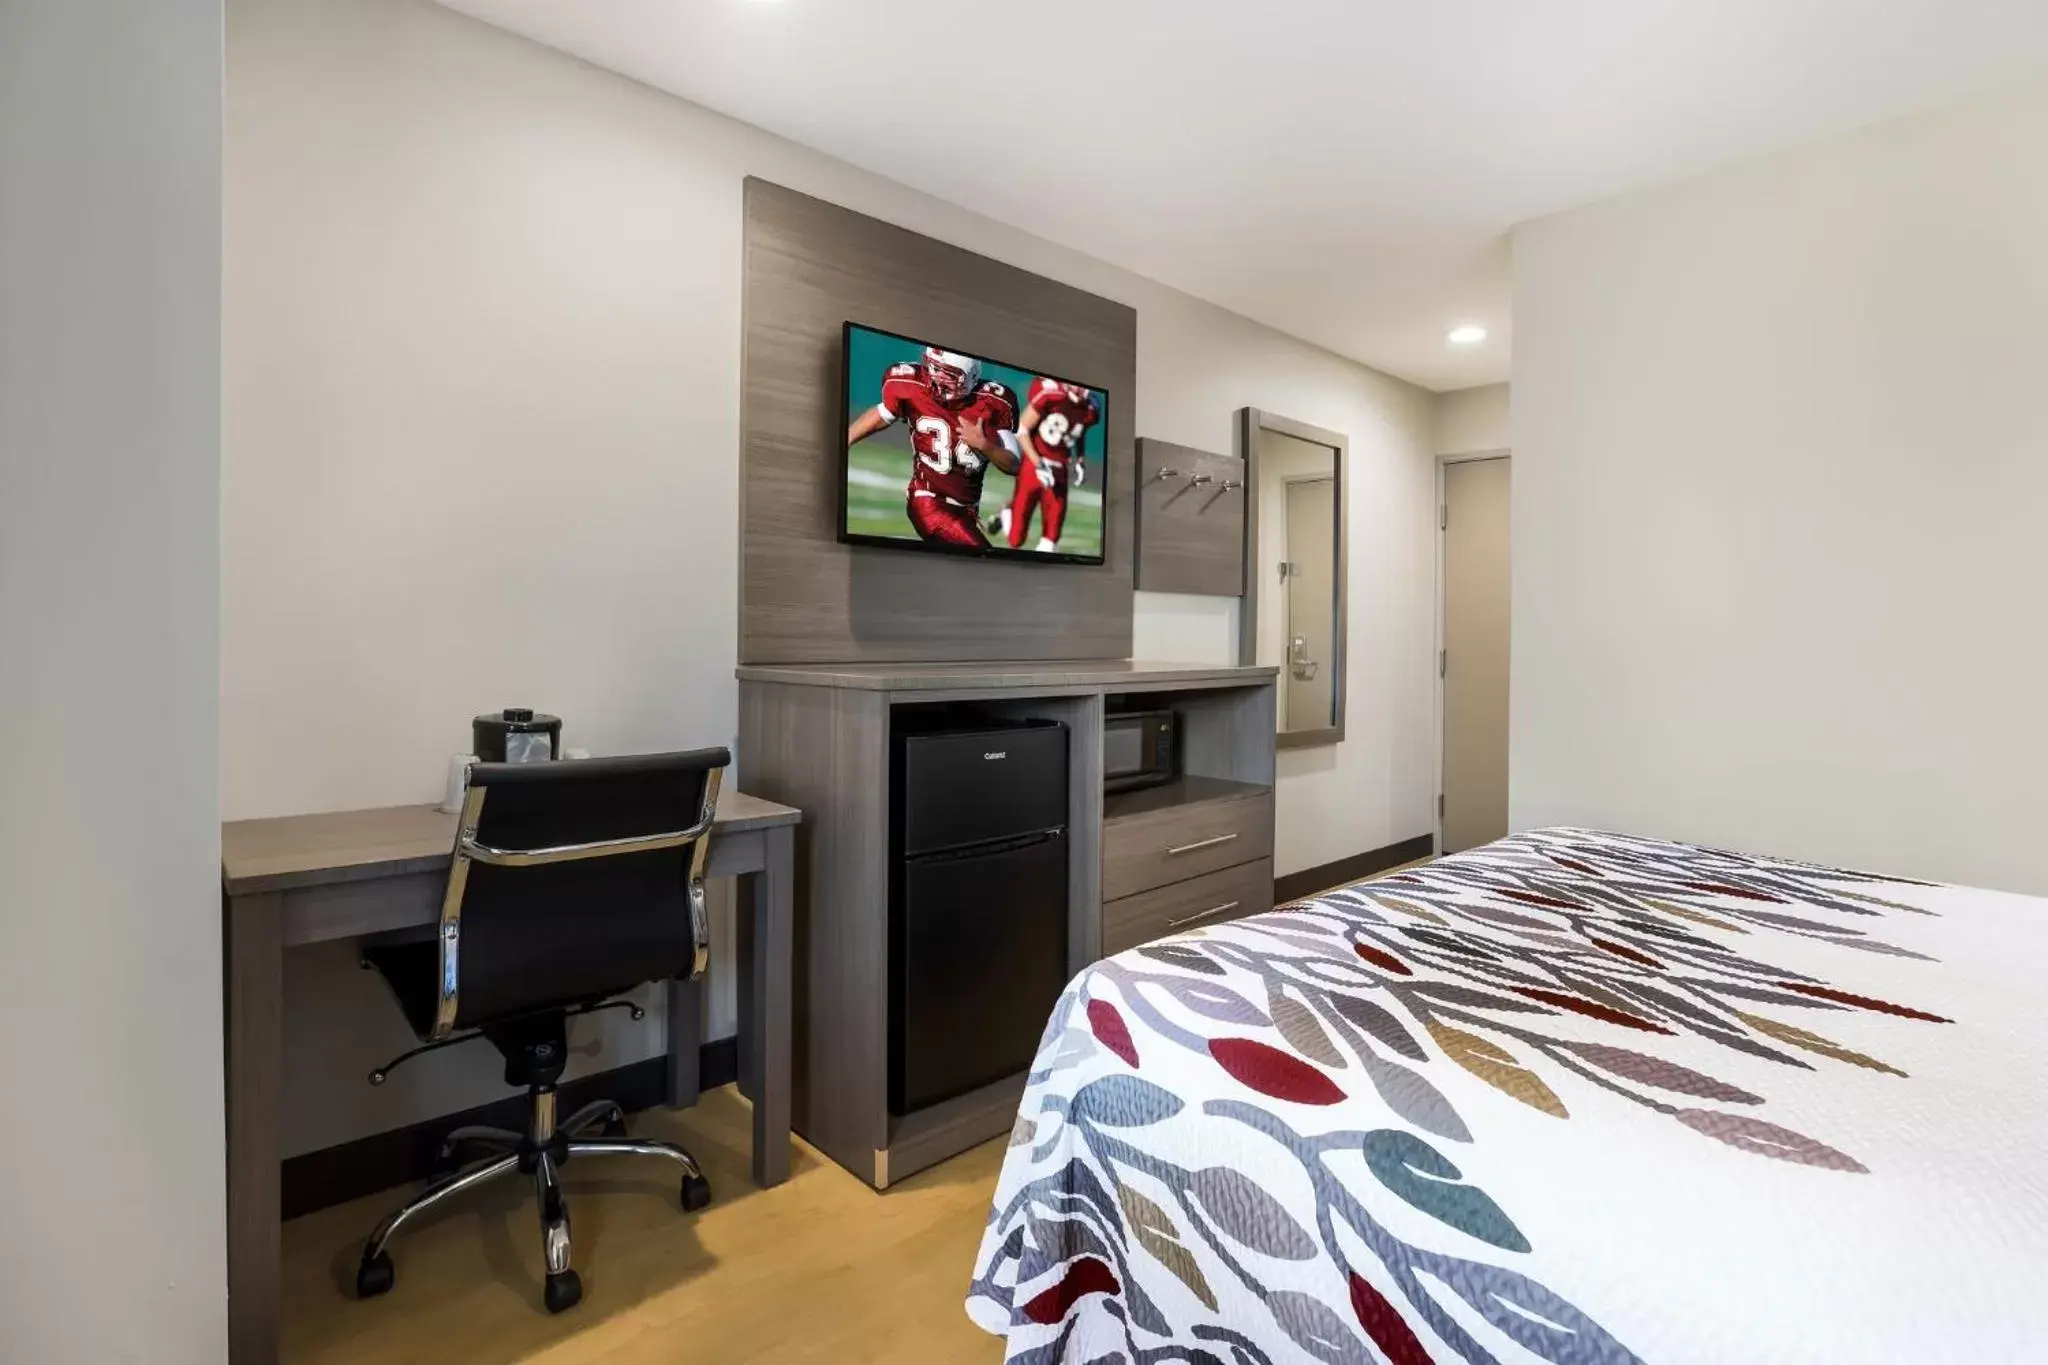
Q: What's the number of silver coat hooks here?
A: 3